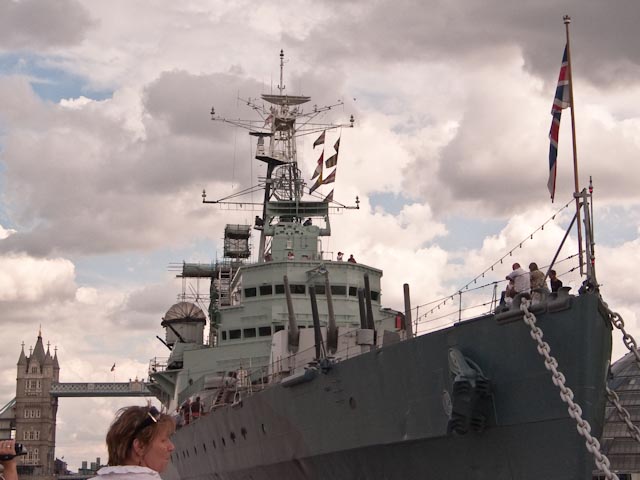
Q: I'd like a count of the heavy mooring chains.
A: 3